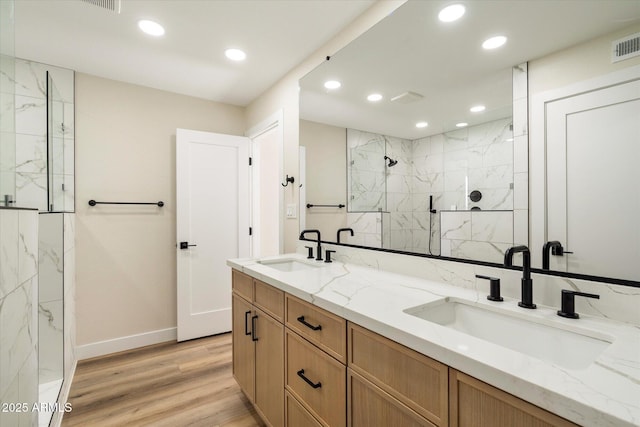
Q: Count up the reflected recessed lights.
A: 7